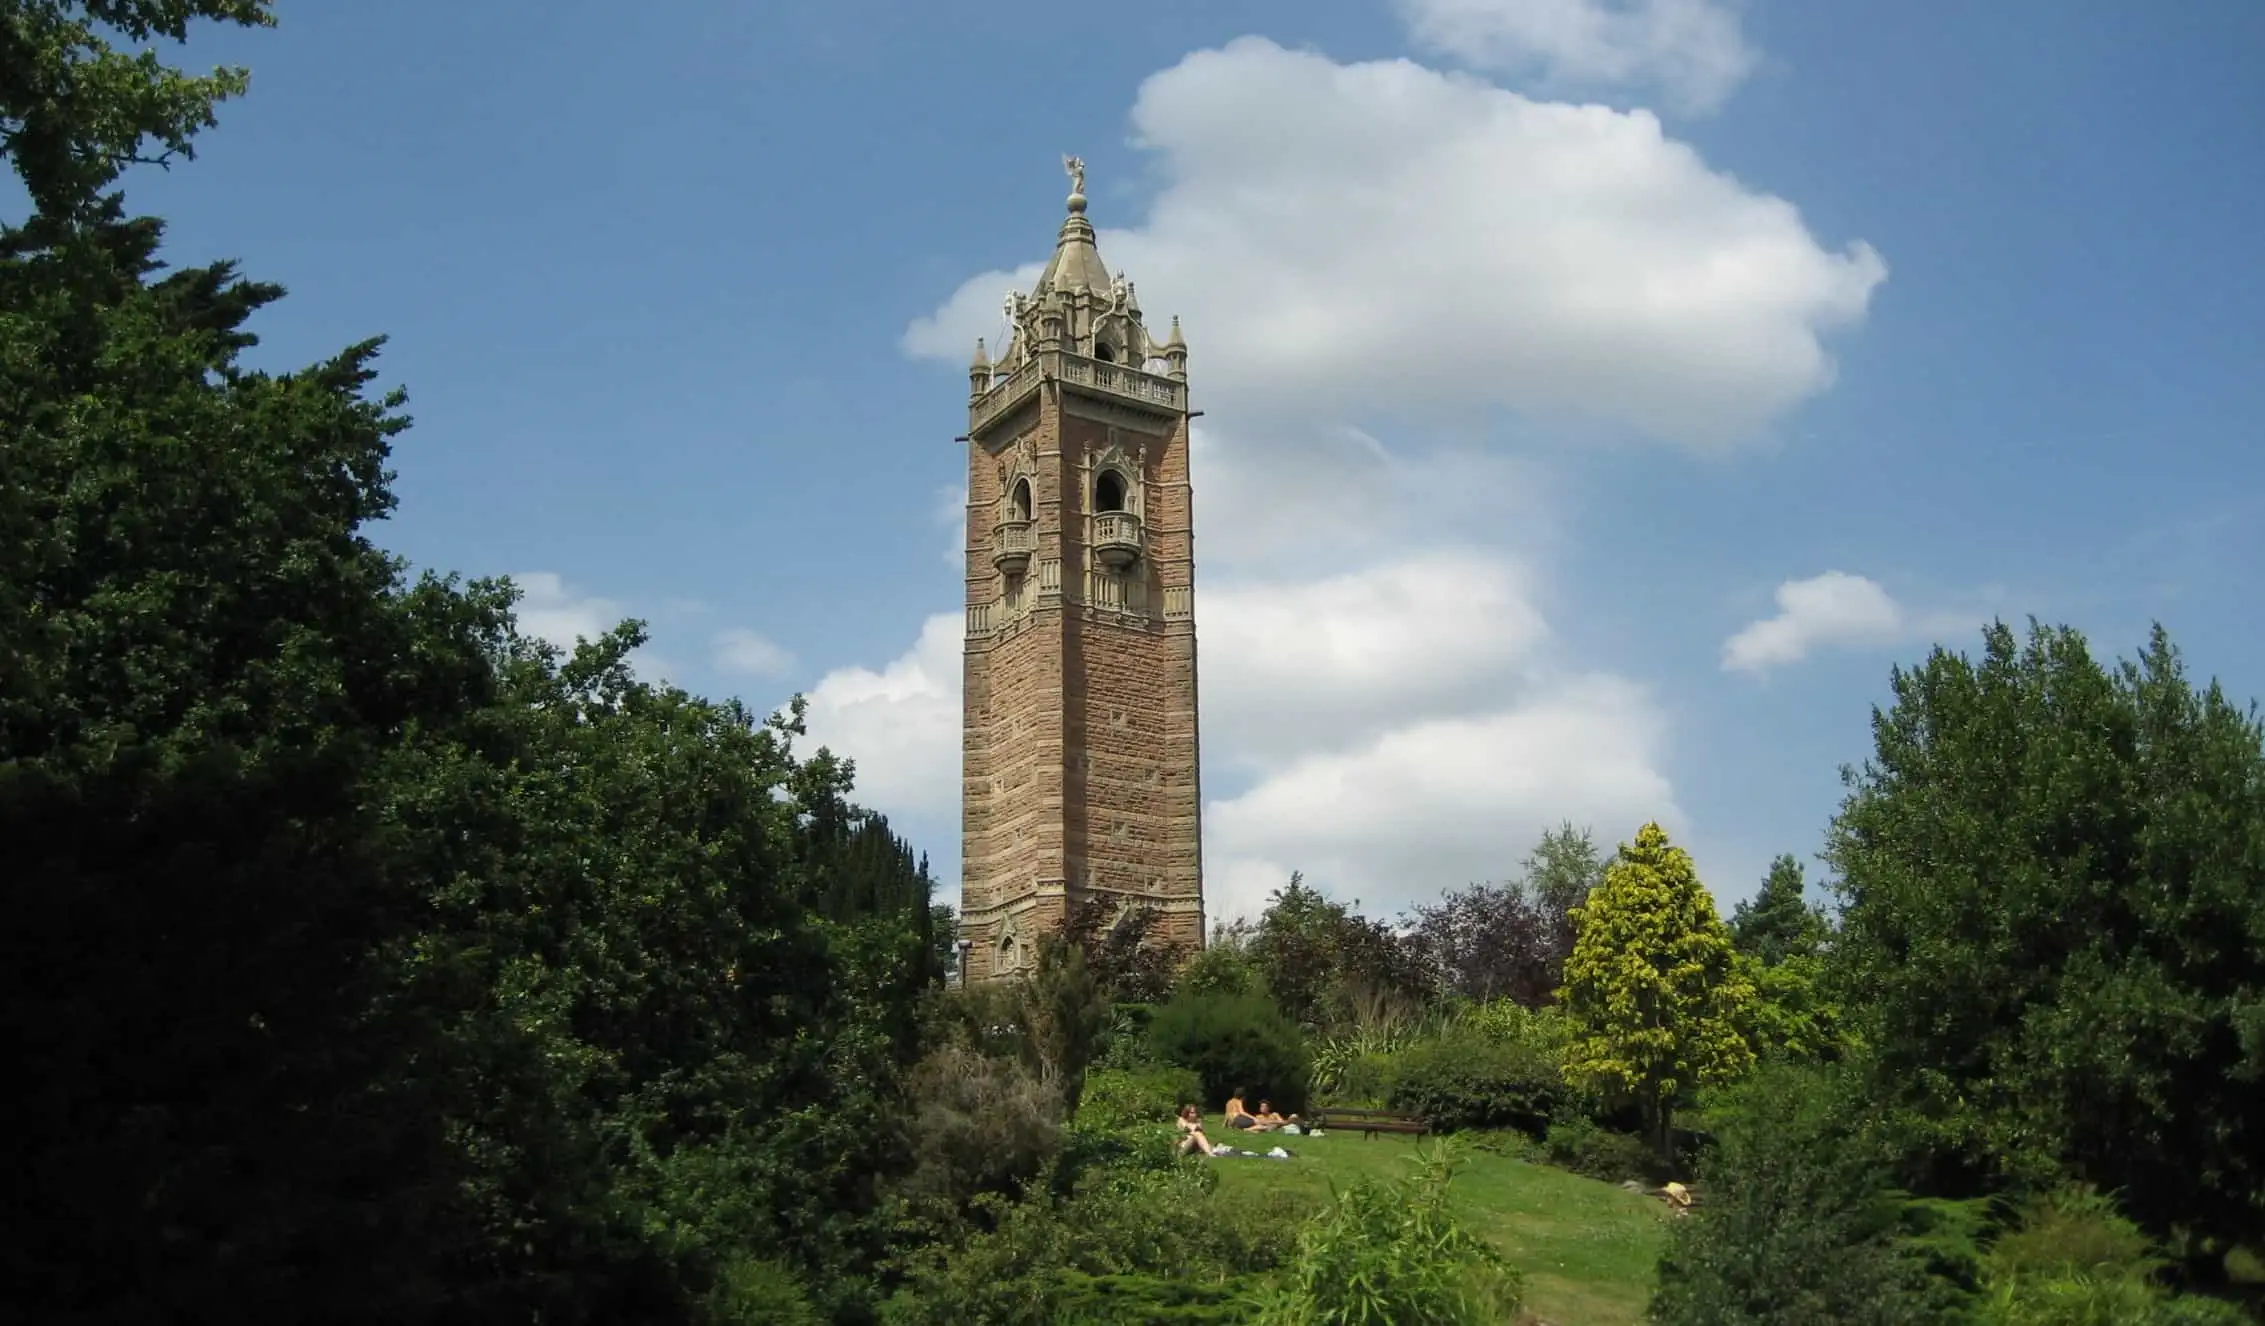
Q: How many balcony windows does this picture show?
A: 2